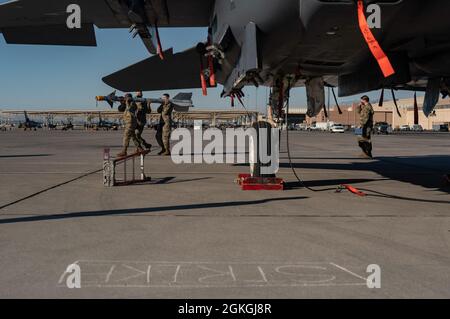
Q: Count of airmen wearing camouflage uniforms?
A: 4